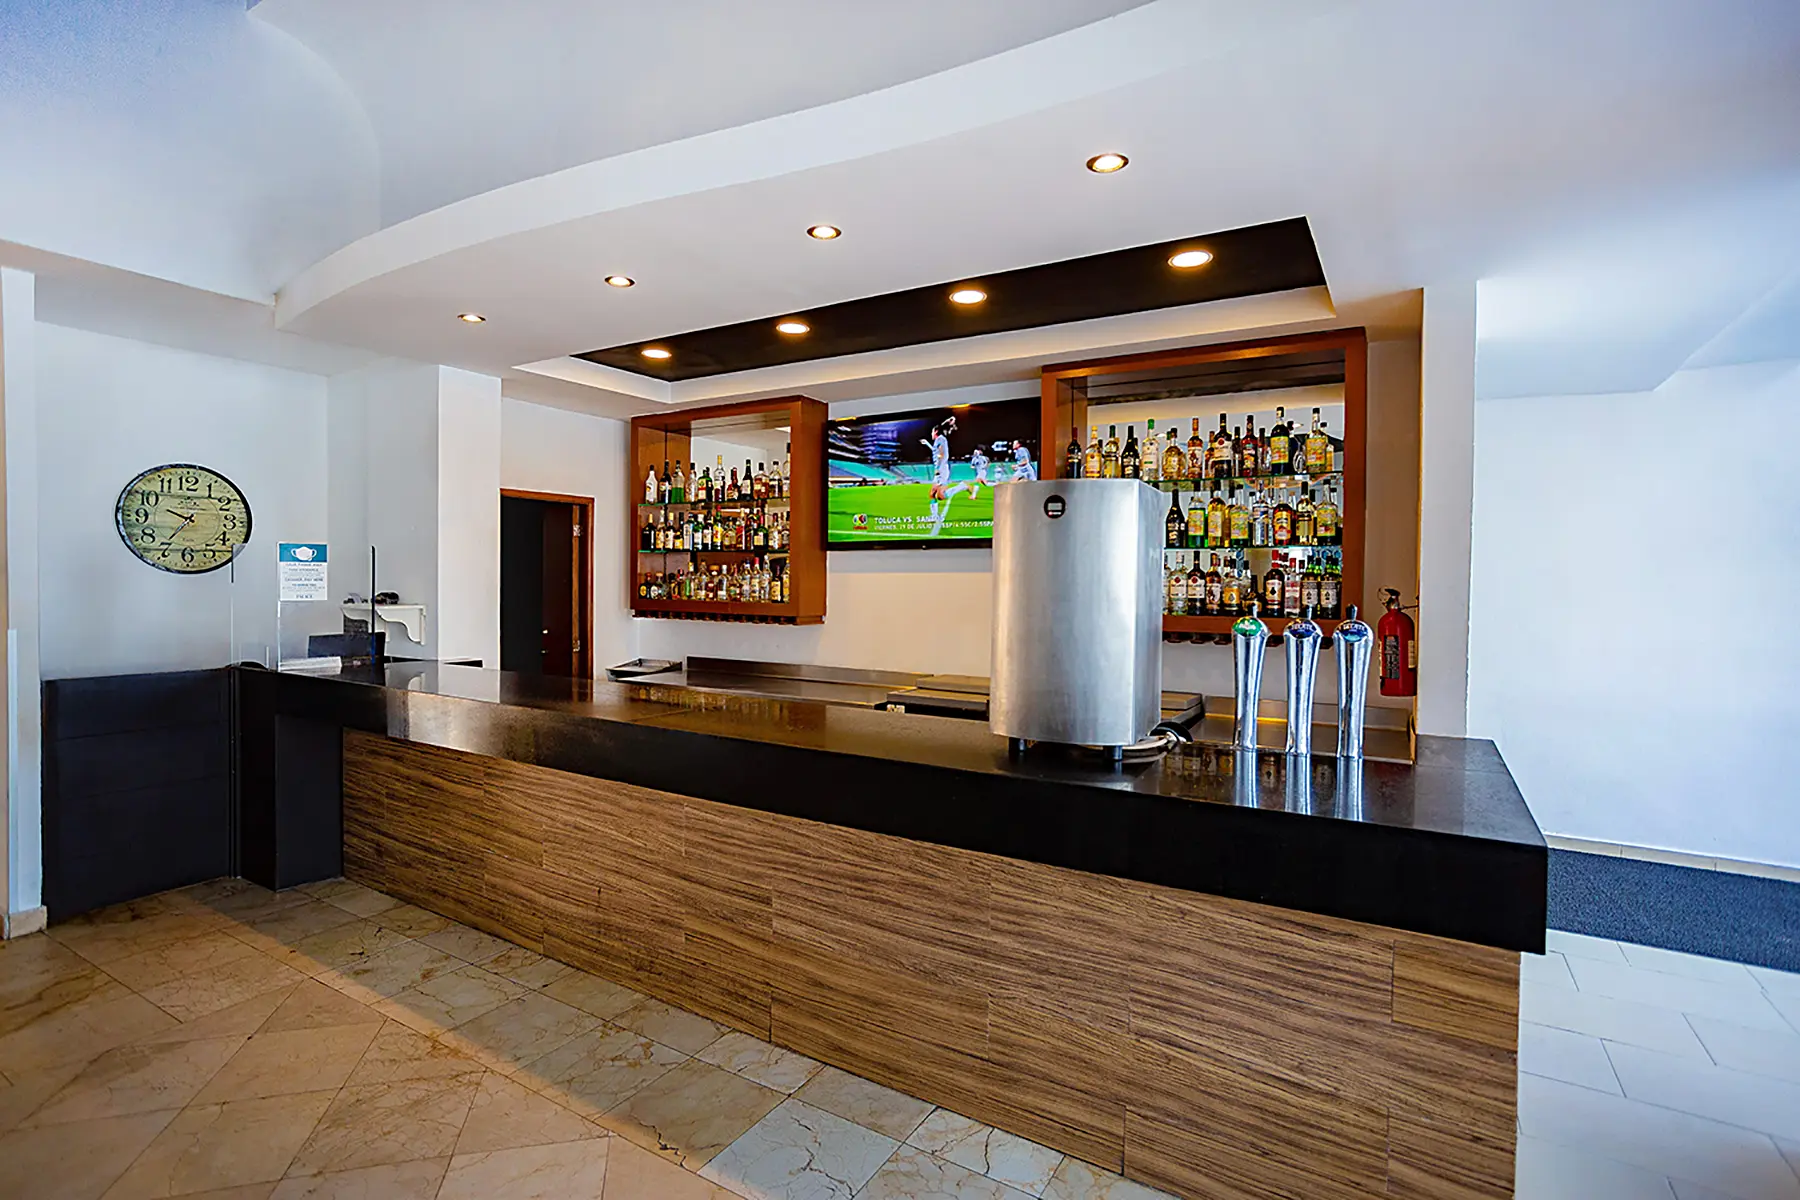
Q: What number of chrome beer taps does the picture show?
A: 3